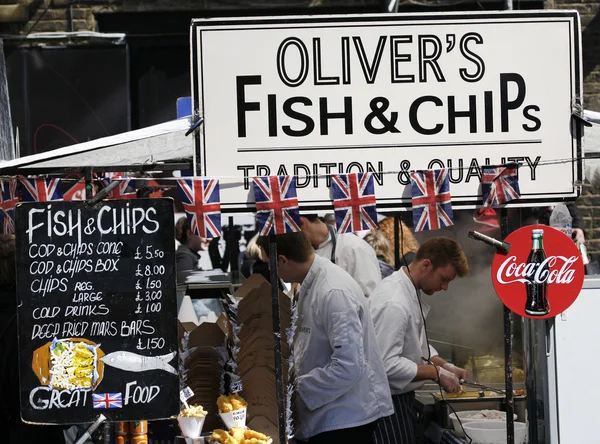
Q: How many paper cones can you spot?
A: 2